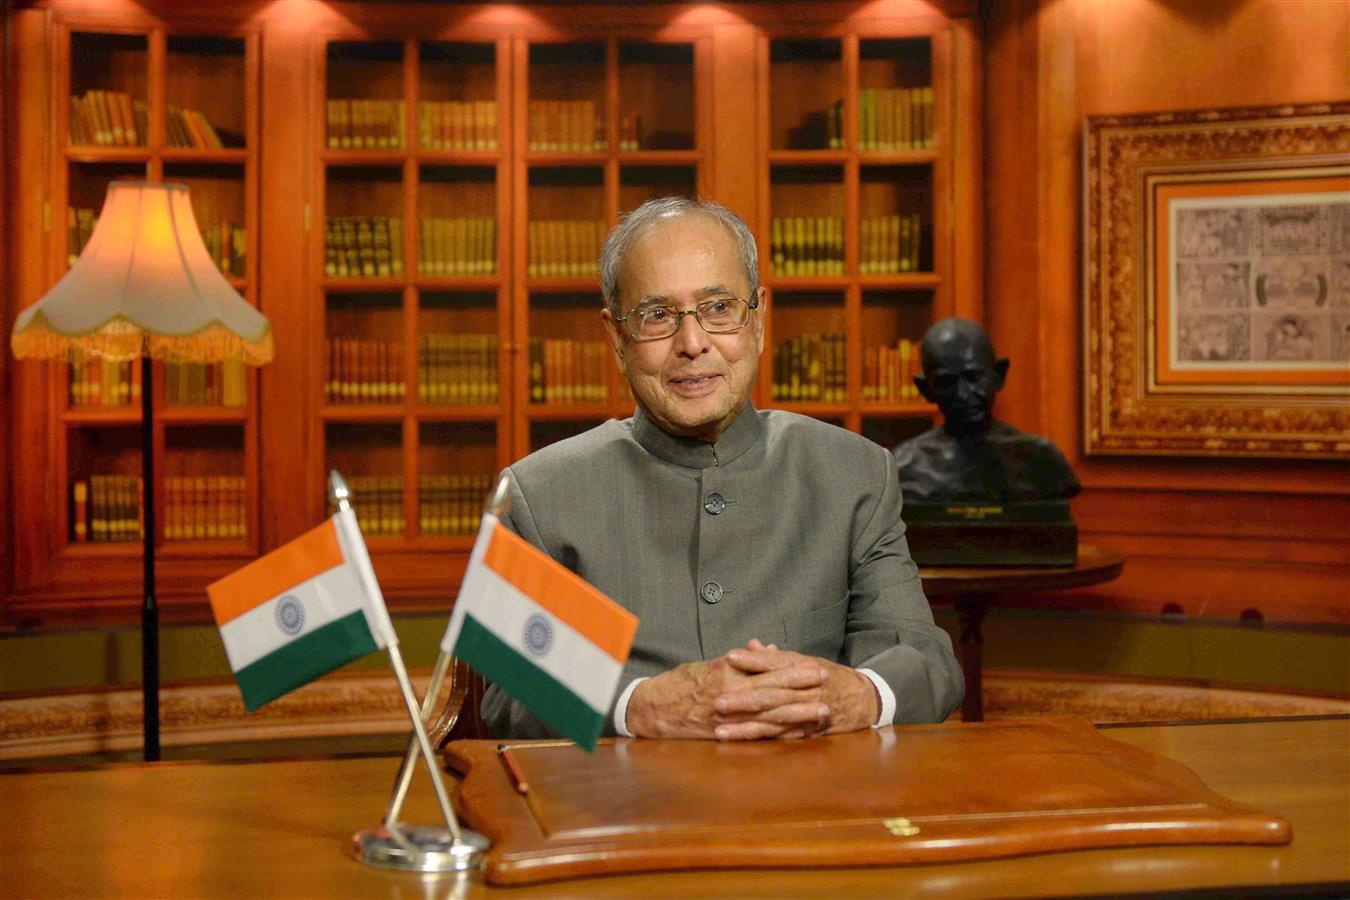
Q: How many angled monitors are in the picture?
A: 0